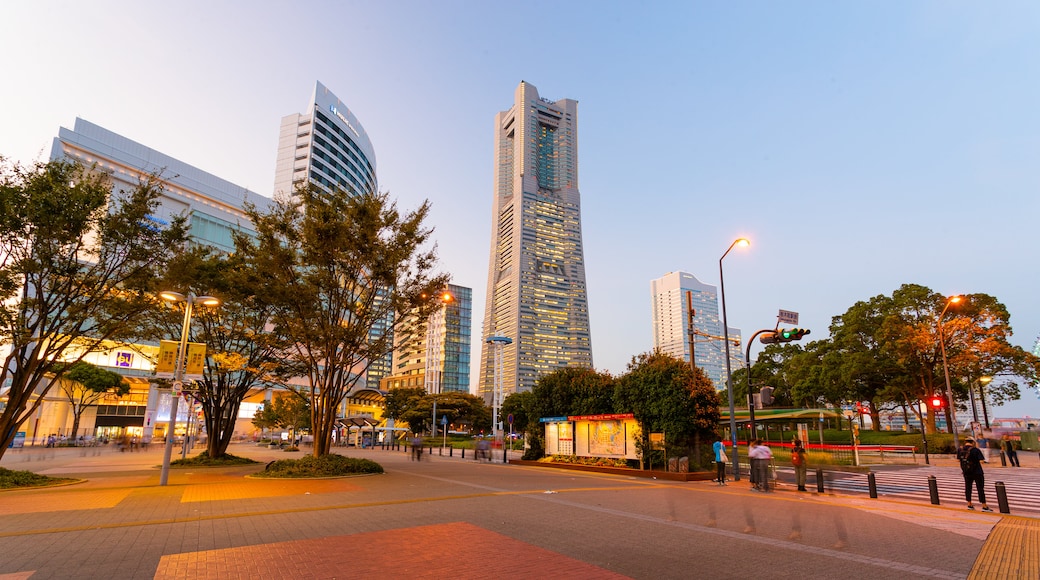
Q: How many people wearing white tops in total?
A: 2